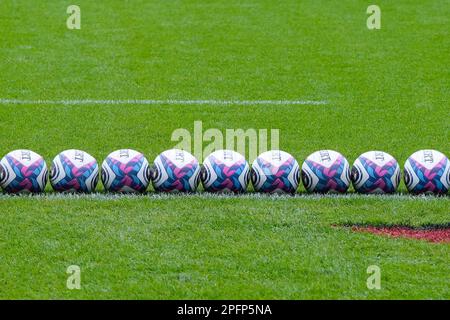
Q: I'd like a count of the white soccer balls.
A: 9